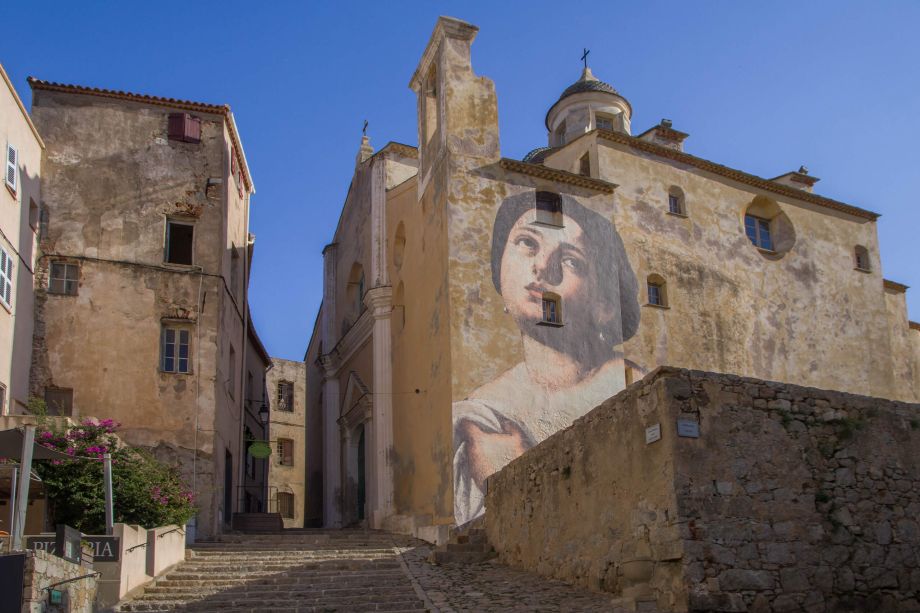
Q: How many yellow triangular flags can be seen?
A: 0